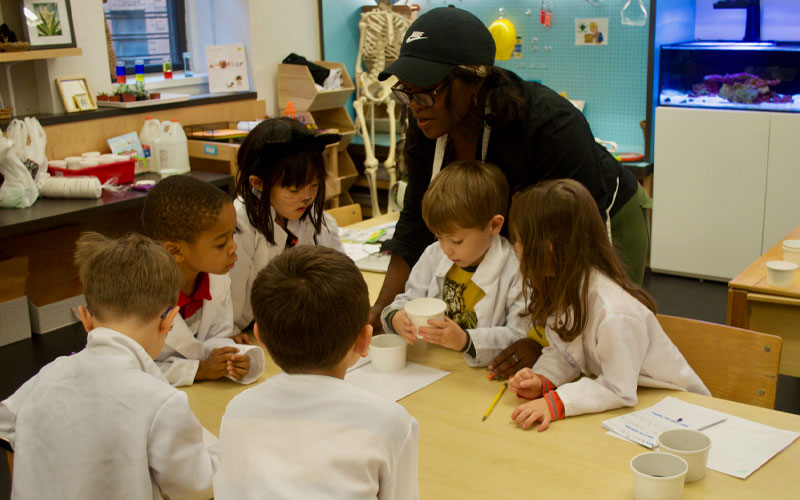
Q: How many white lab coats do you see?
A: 6